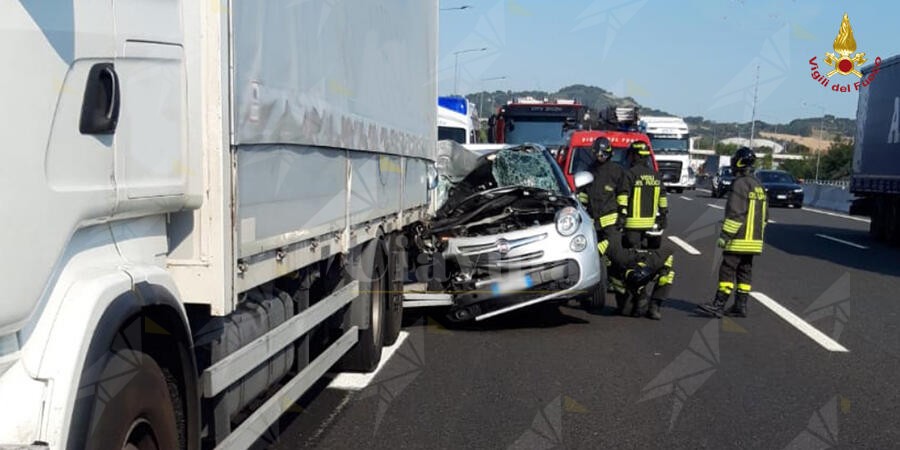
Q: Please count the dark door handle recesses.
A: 1